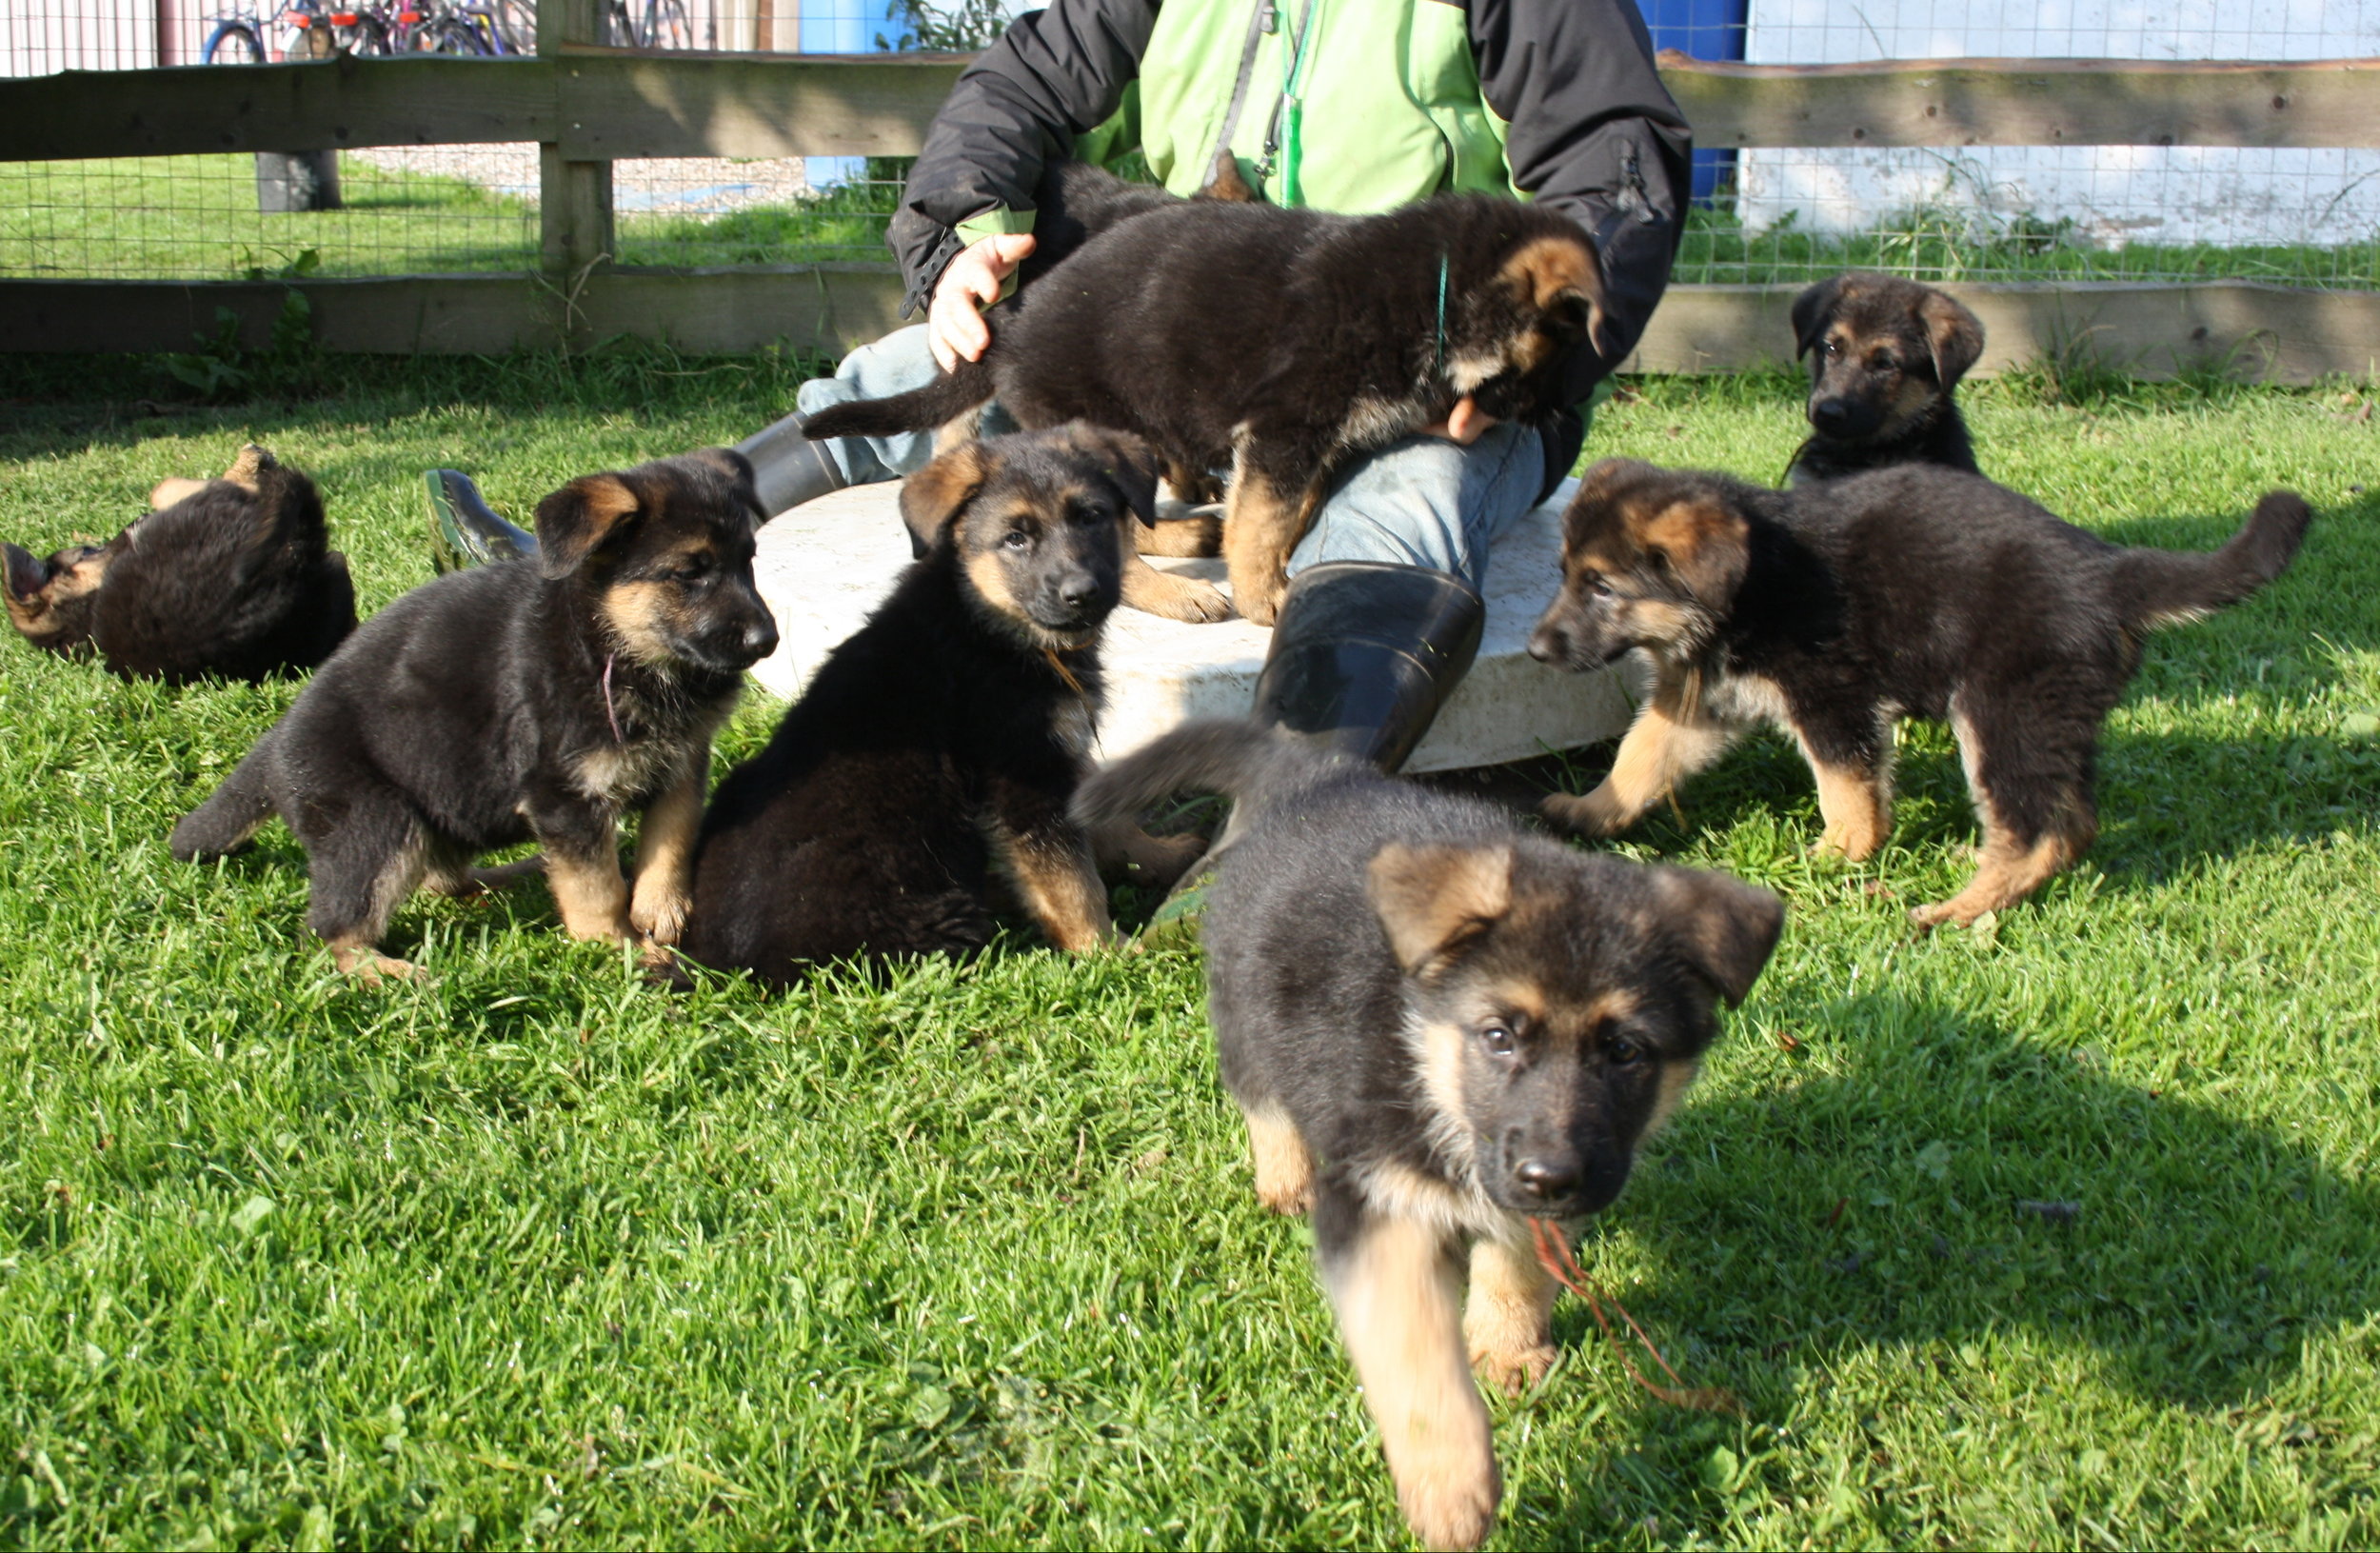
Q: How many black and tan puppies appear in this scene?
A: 8